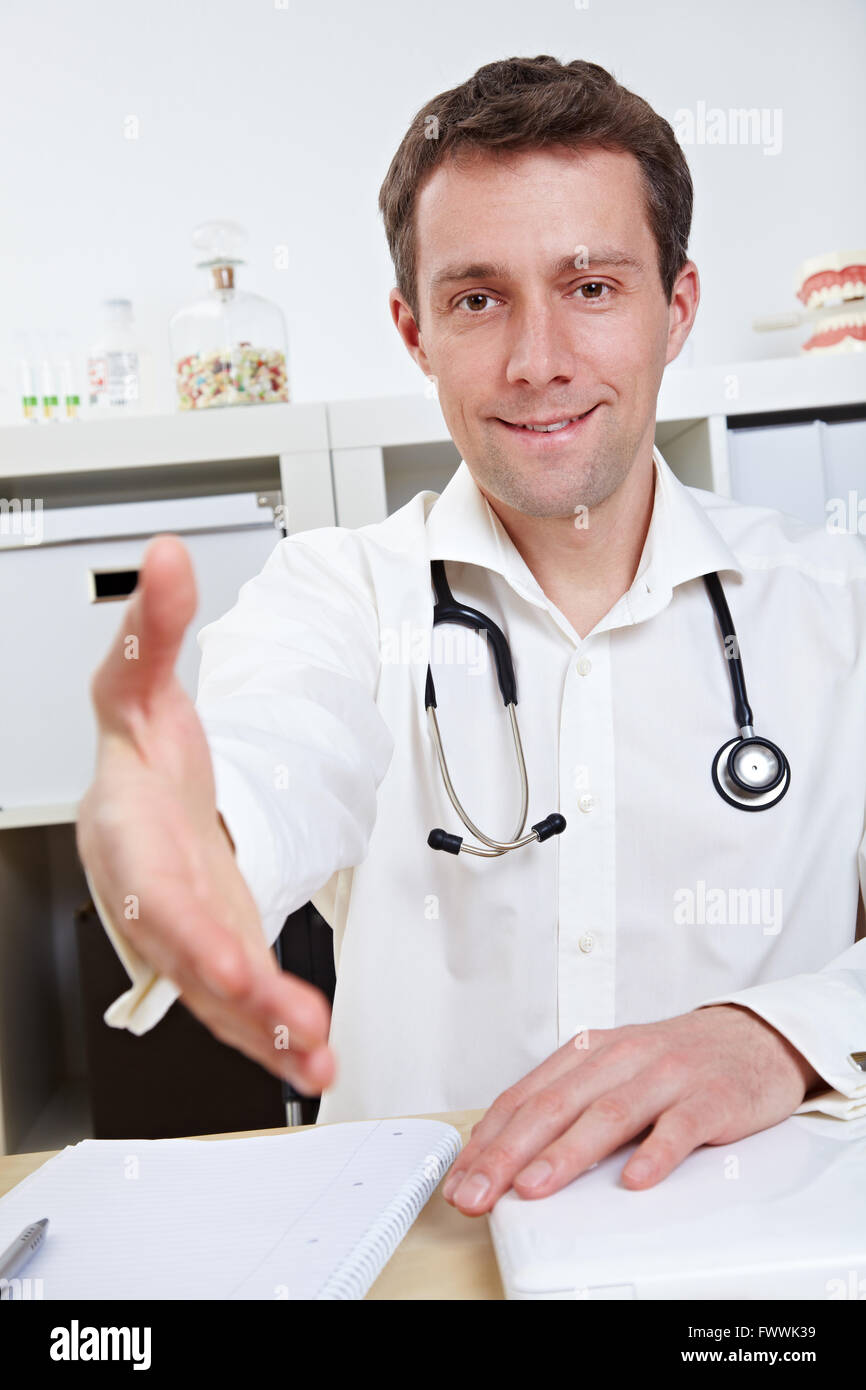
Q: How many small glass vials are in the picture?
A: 3